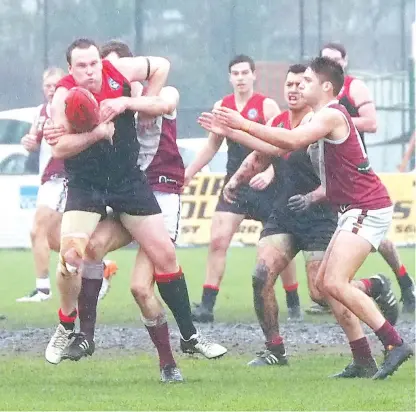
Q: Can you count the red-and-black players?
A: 4